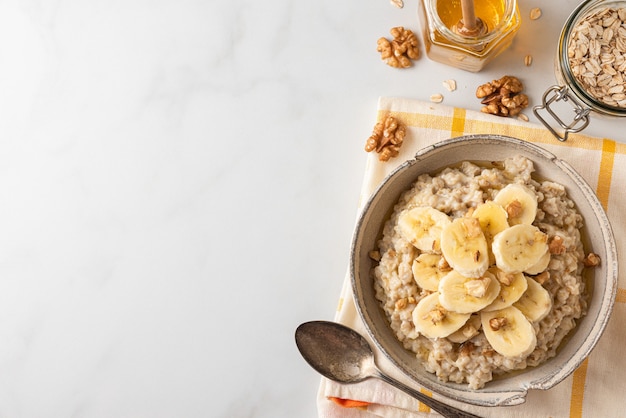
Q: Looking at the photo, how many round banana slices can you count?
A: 13